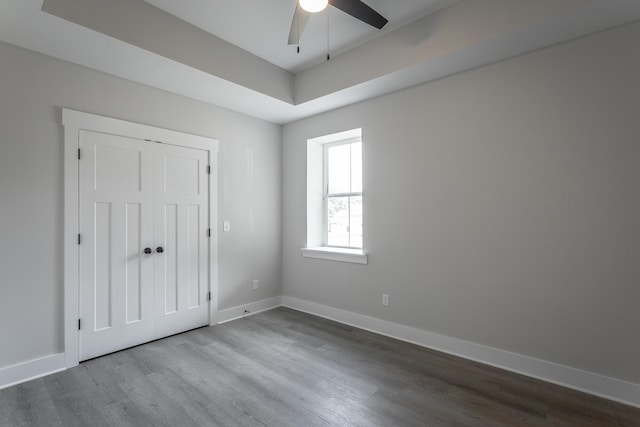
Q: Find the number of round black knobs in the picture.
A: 2